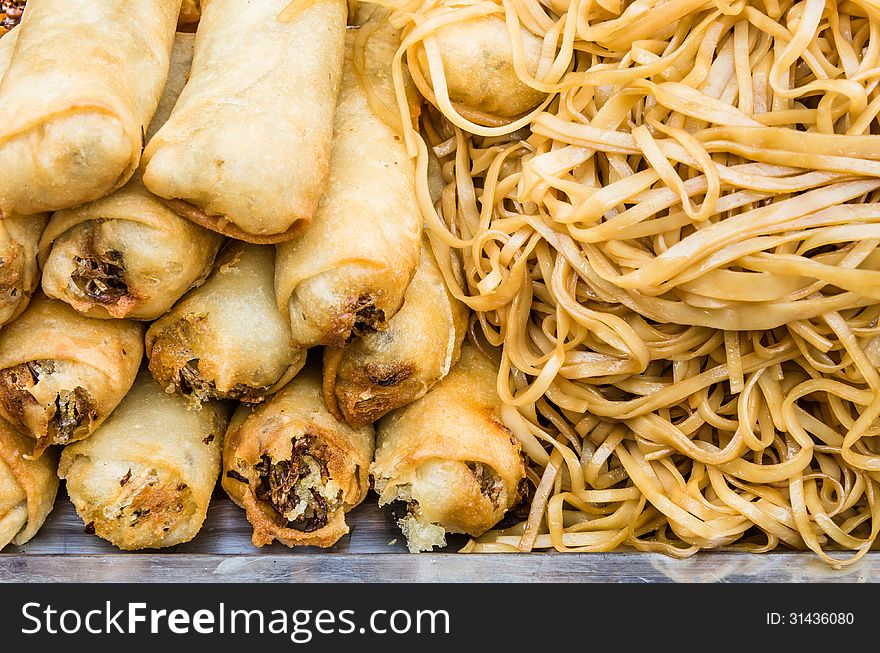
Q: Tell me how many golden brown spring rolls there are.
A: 13